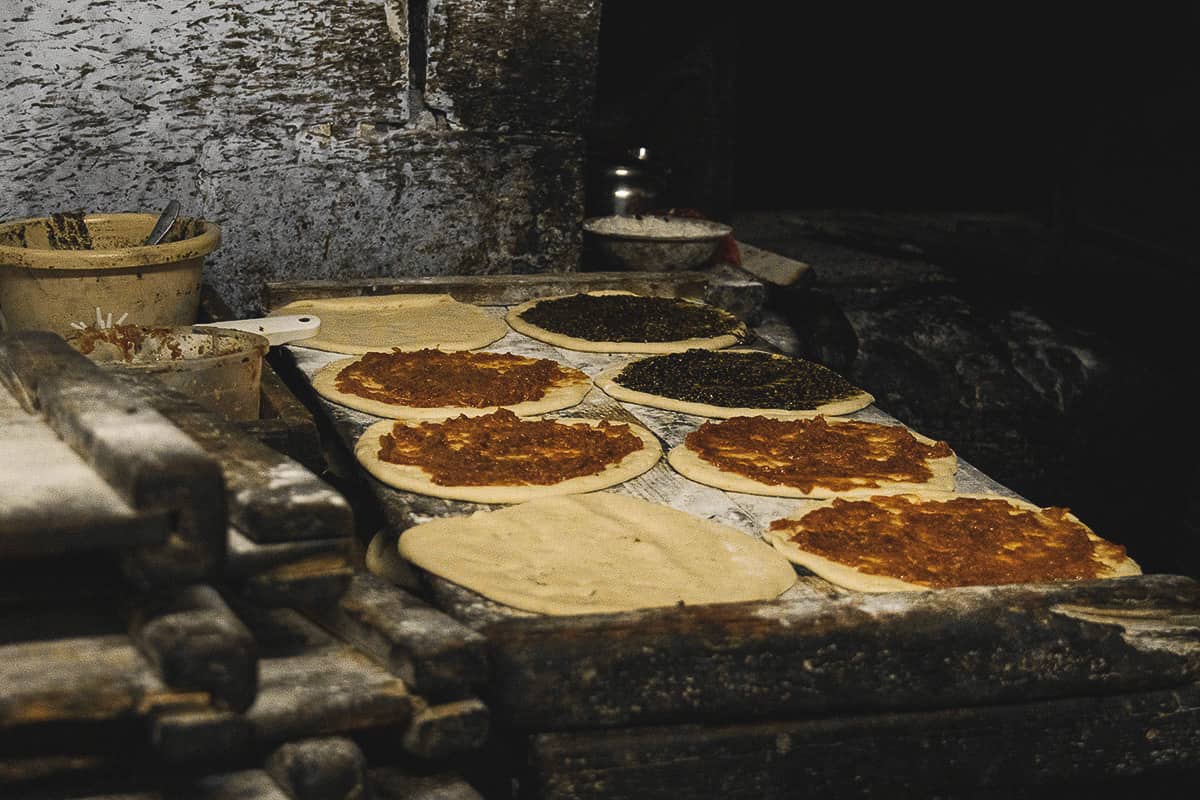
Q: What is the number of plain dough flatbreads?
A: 2